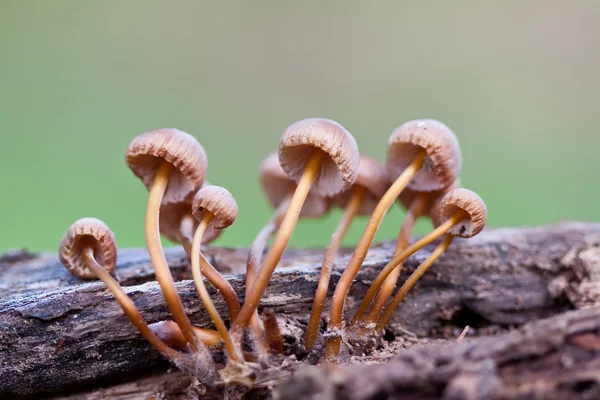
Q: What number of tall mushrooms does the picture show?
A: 3